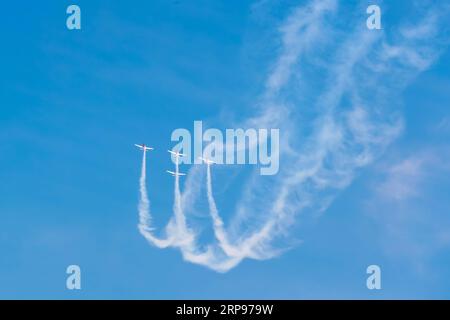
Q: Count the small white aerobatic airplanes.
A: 4